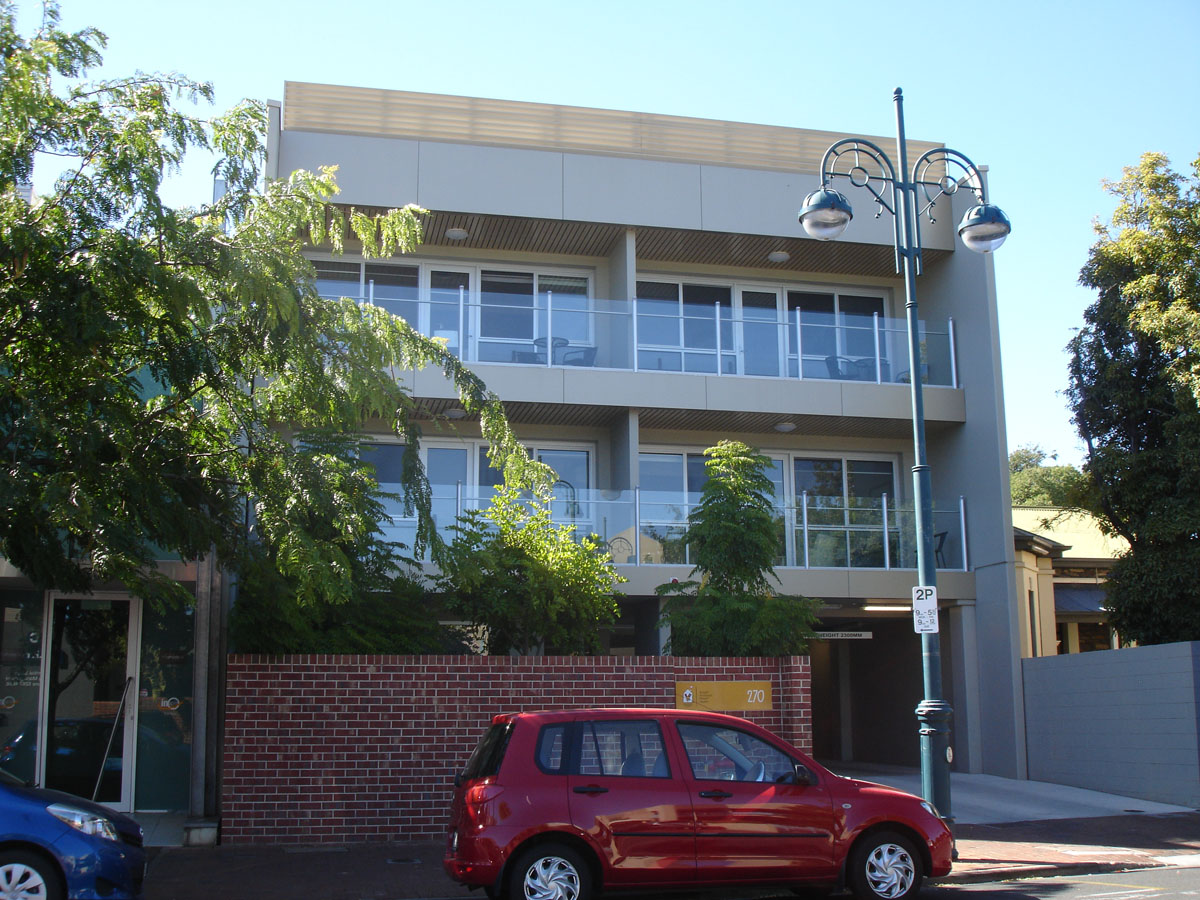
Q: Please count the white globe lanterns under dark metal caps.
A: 2